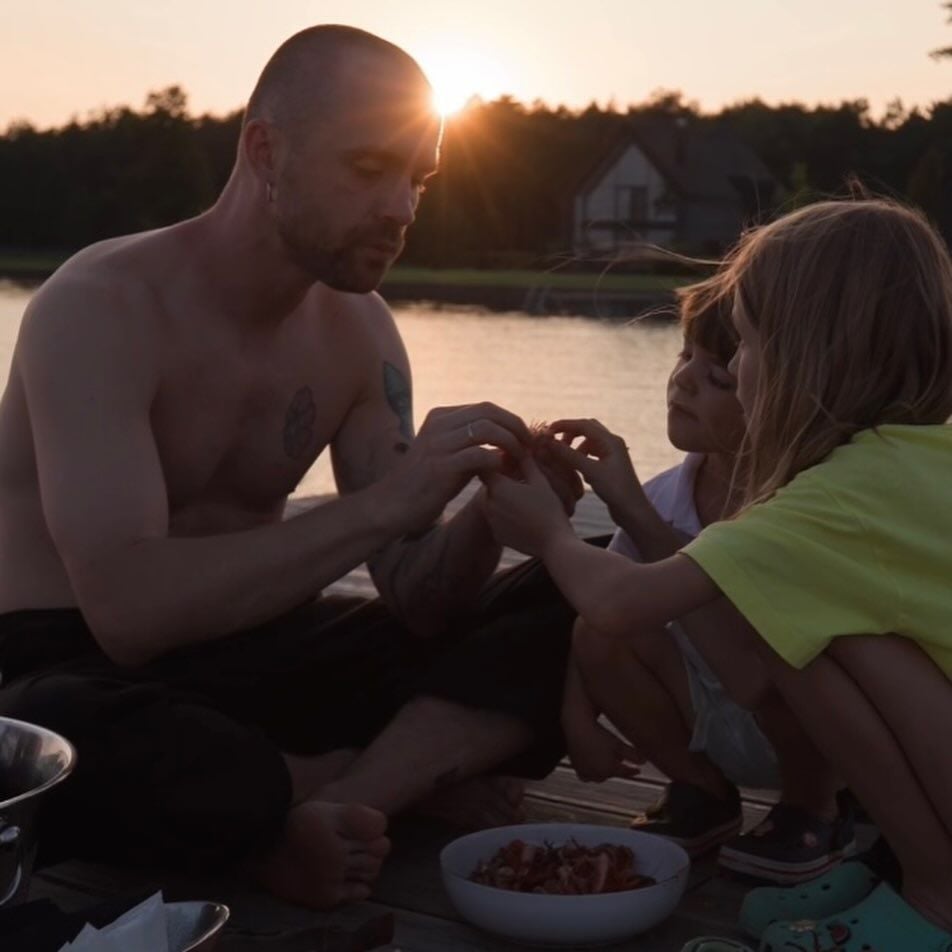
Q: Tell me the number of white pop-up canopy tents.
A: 0